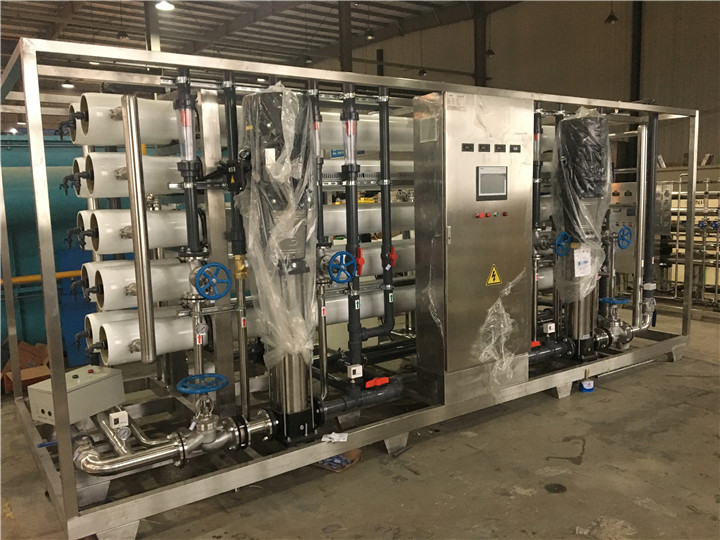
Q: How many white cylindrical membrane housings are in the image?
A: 10